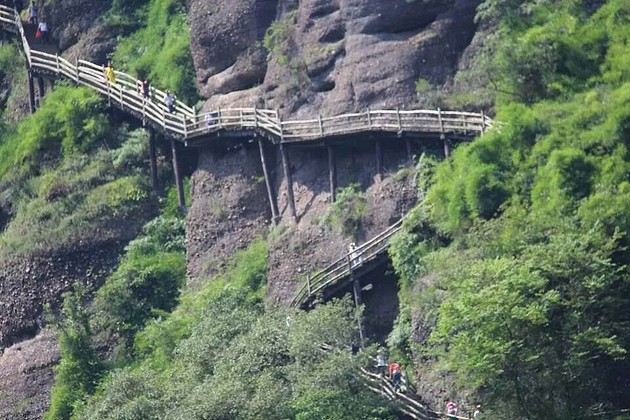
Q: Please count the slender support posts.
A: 11